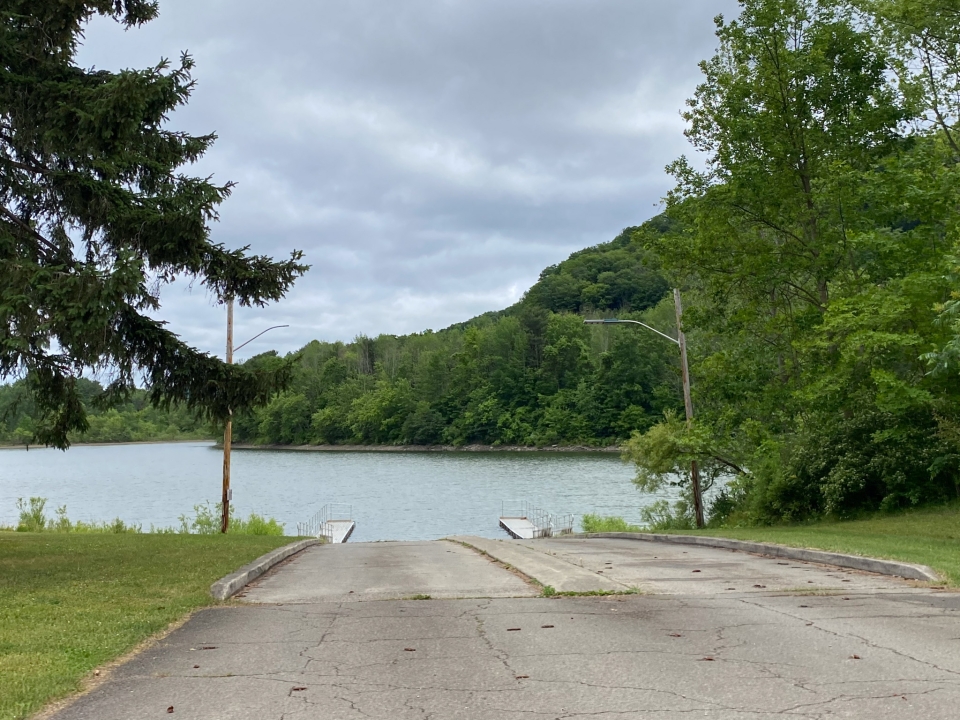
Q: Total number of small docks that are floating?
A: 2